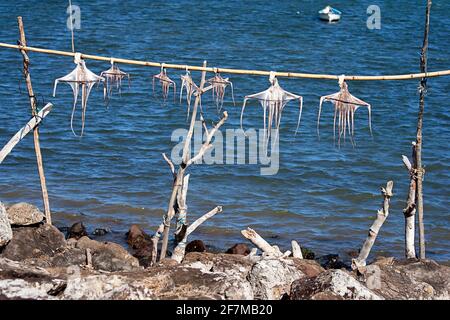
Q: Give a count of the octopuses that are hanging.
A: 7